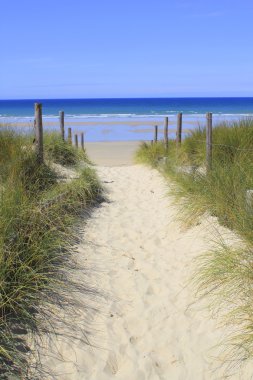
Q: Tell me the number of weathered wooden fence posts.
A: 9